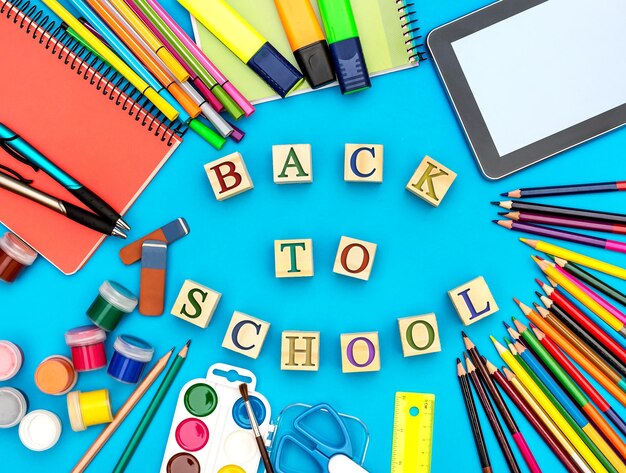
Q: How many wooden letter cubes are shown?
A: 12